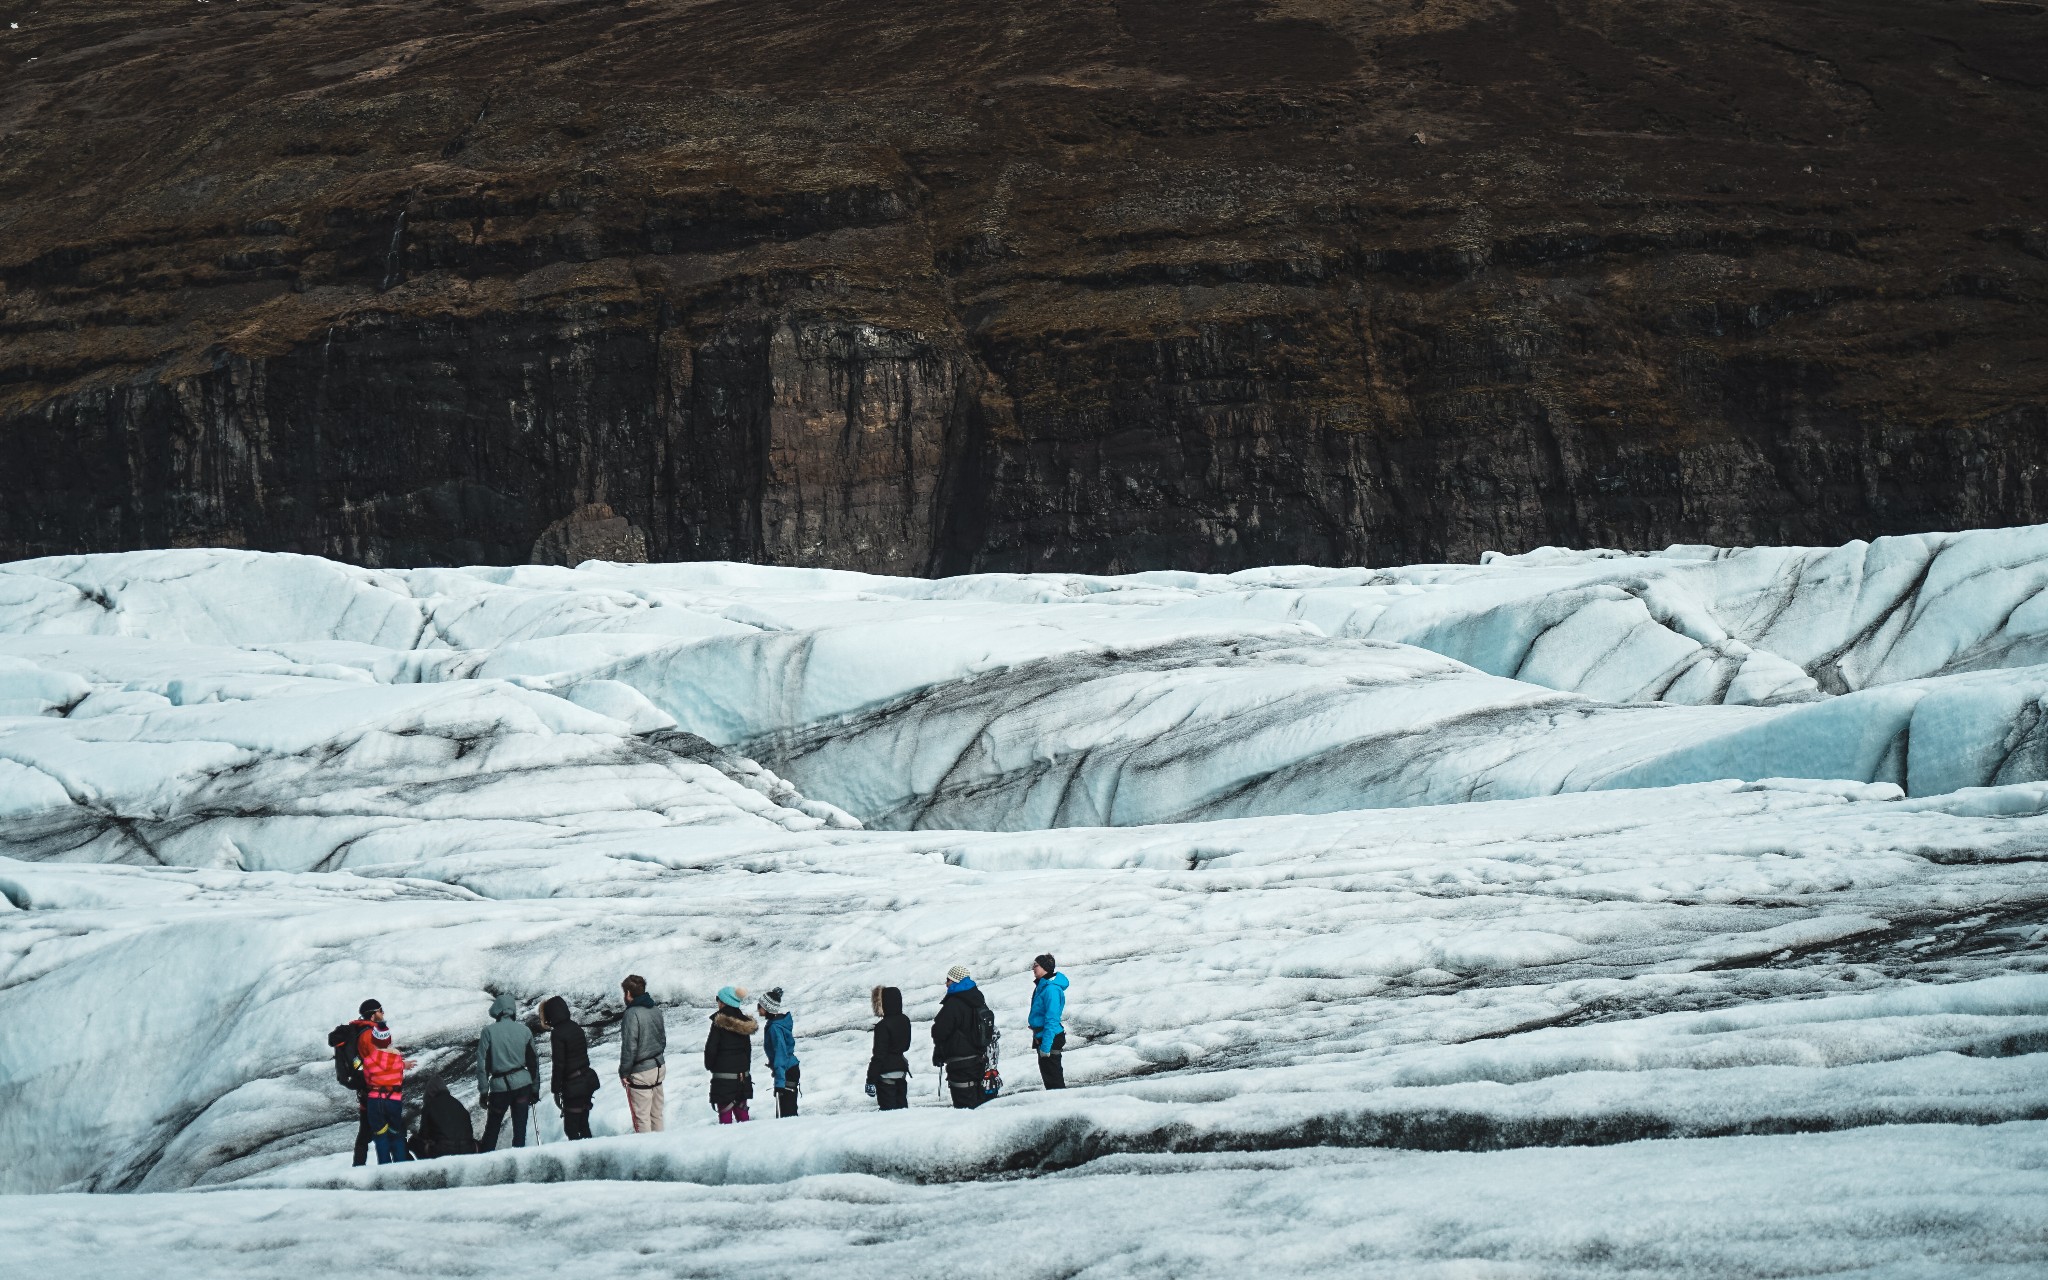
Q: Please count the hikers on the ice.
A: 11